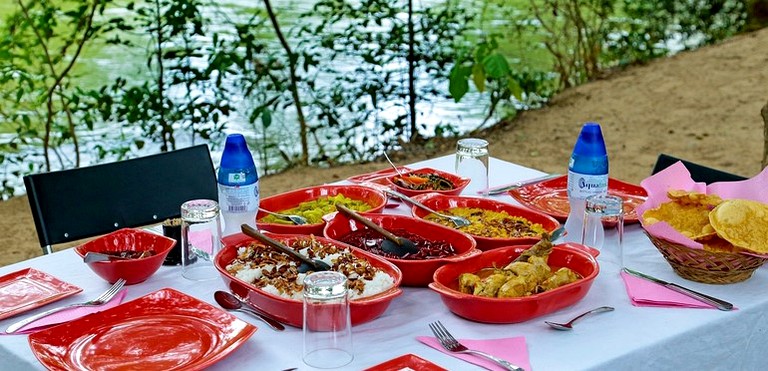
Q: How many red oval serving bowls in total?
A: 5